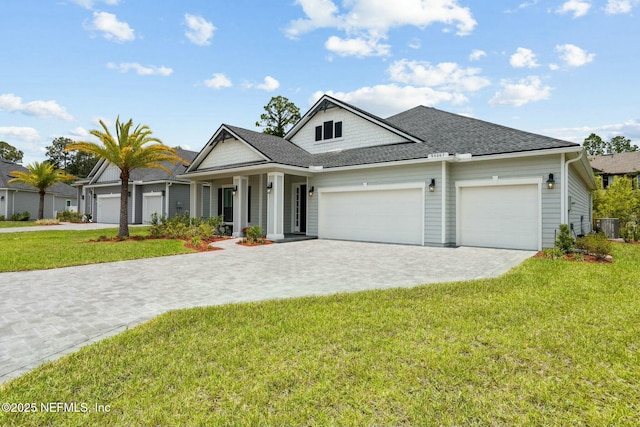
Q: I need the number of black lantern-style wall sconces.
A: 5